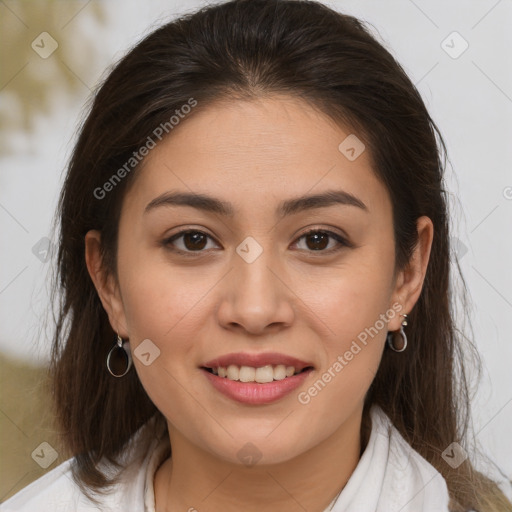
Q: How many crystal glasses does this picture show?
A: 0